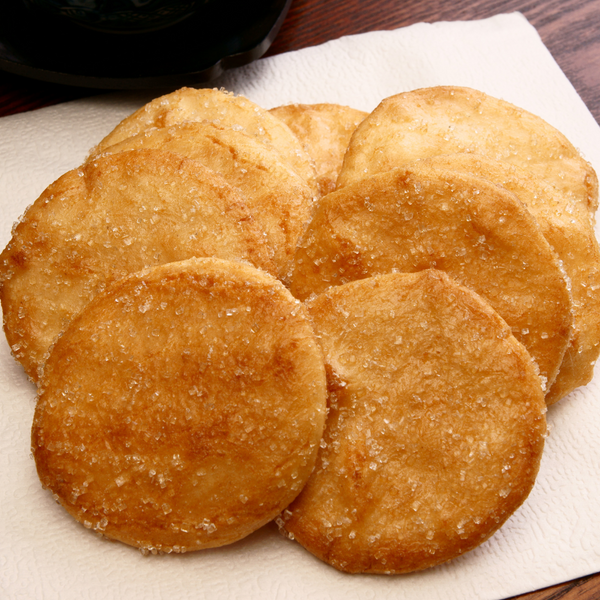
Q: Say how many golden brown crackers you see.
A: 9